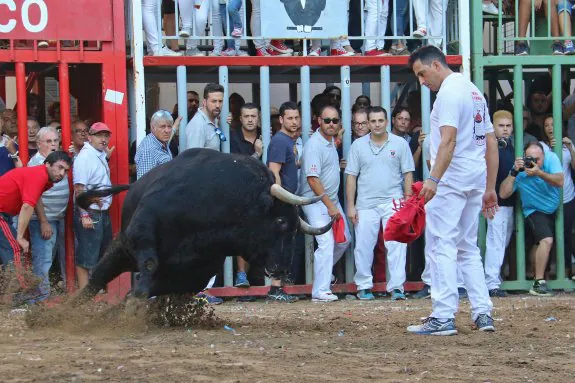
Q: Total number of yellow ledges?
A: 0